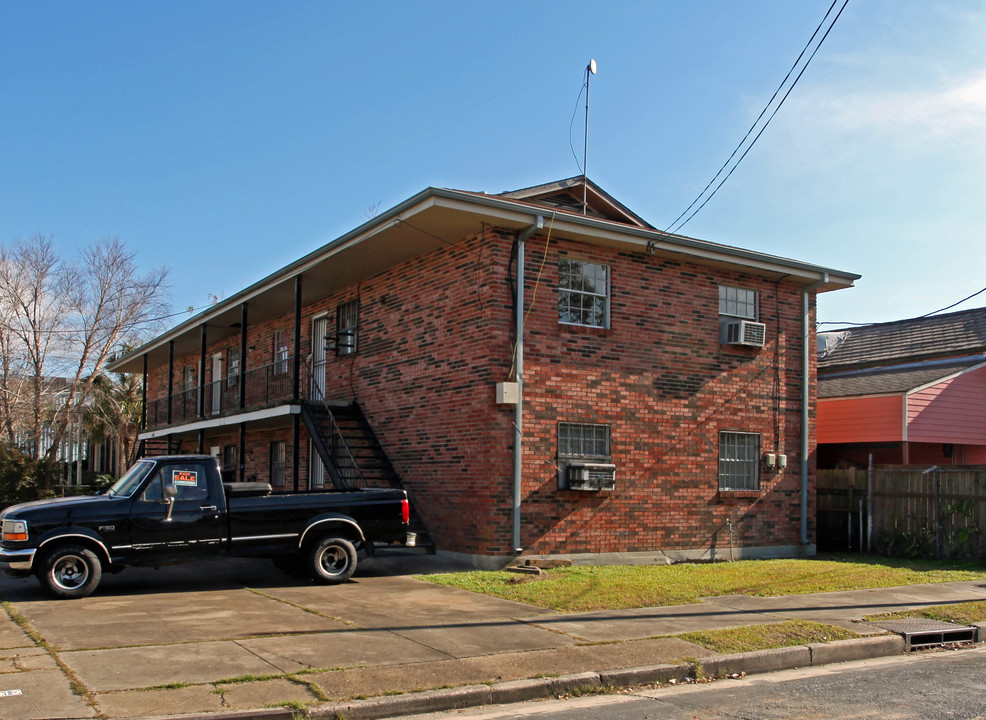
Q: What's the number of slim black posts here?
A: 5